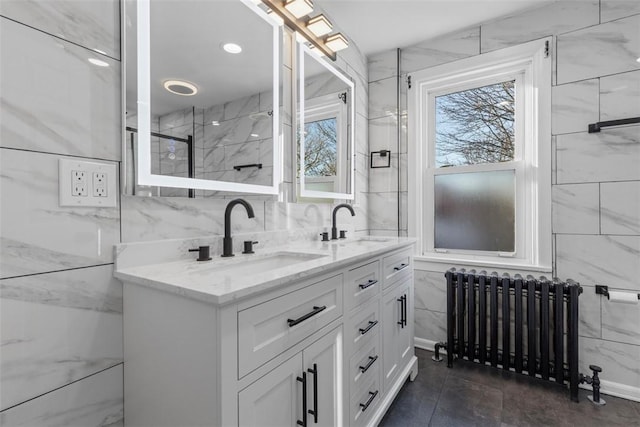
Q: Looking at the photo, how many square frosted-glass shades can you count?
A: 3